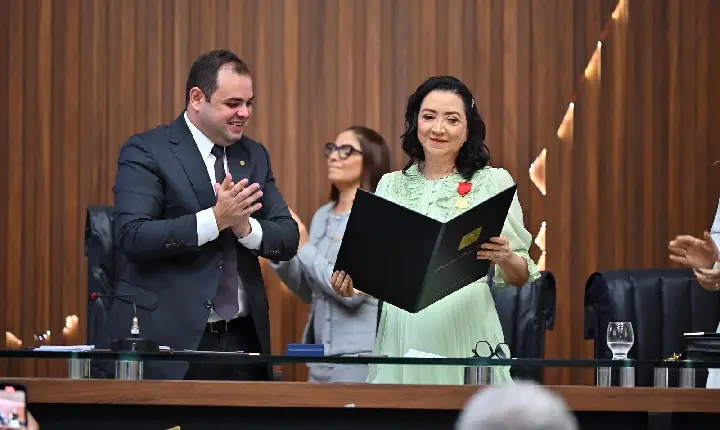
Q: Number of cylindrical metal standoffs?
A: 7